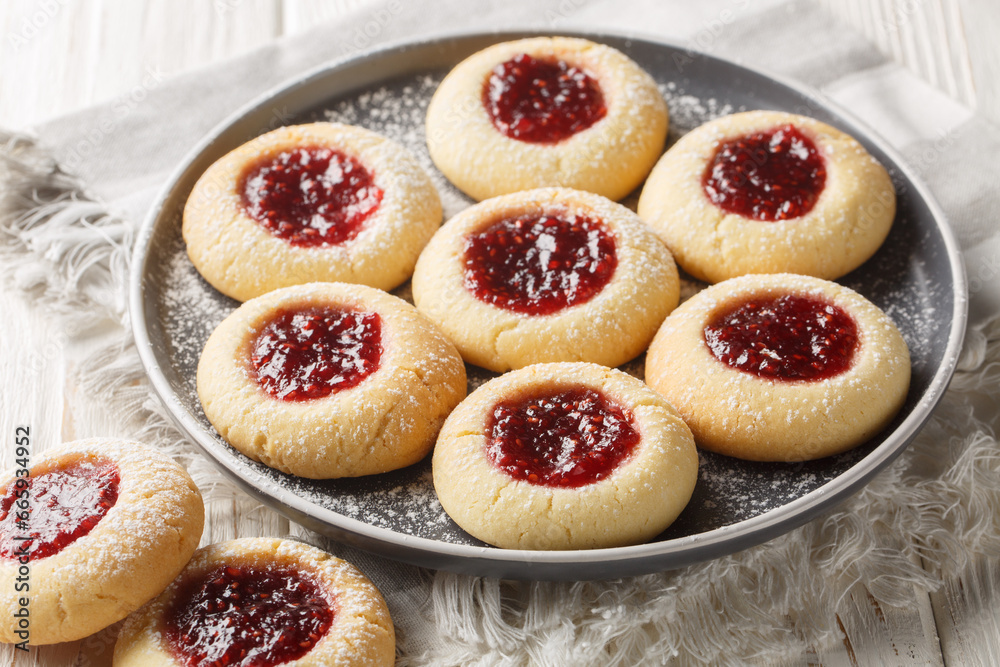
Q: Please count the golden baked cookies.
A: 9